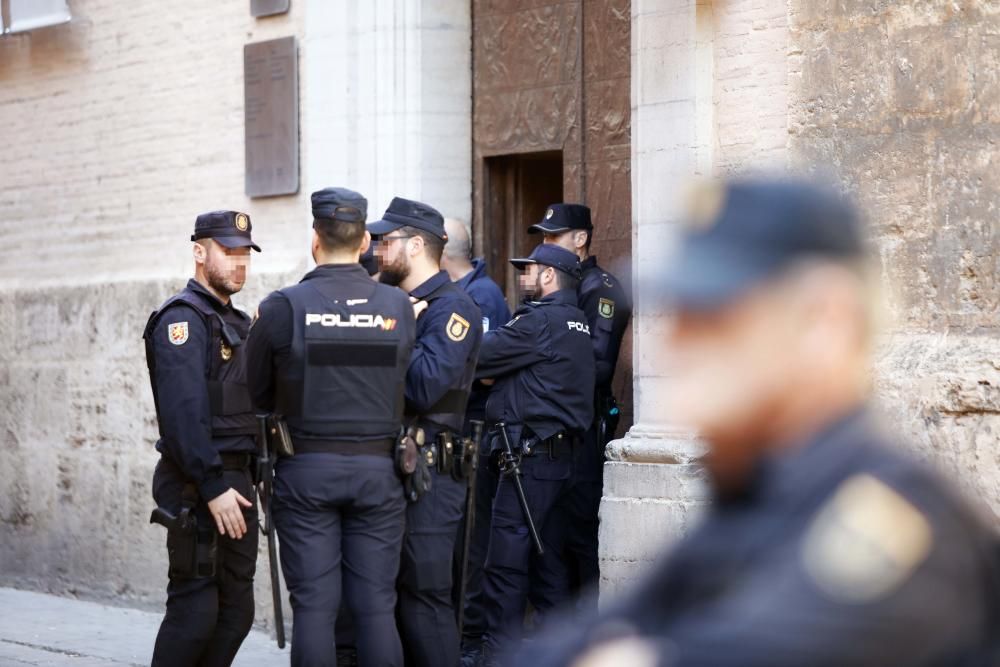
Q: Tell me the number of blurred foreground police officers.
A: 1